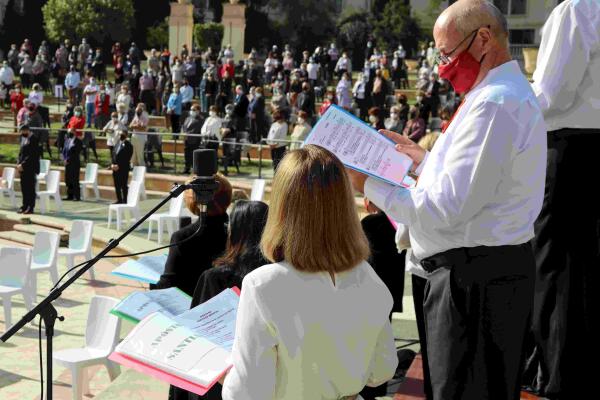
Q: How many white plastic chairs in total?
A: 12